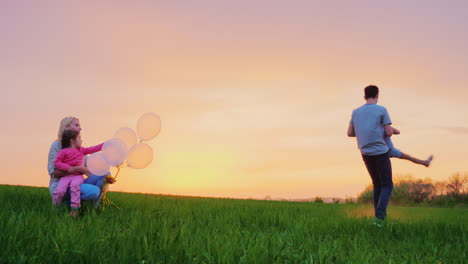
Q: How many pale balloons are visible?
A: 5